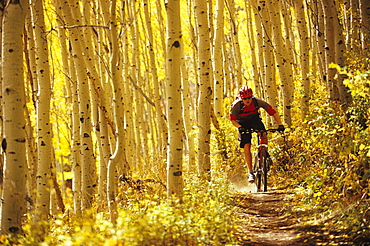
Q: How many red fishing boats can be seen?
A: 0